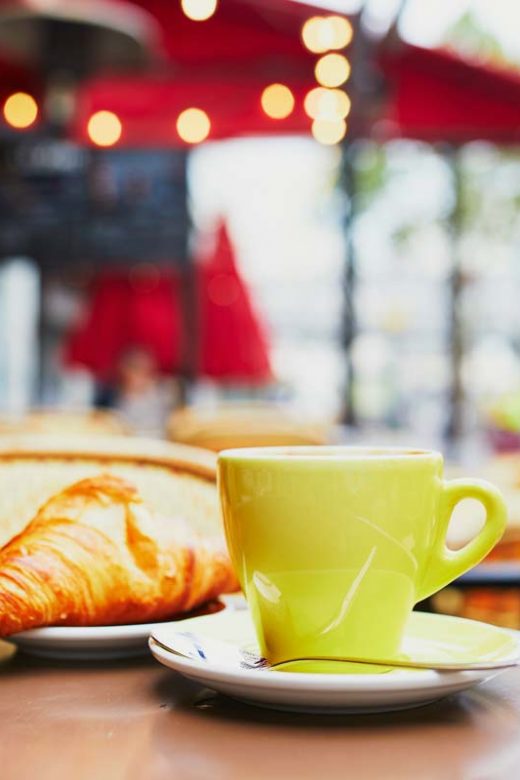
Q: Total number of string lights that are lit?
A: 11